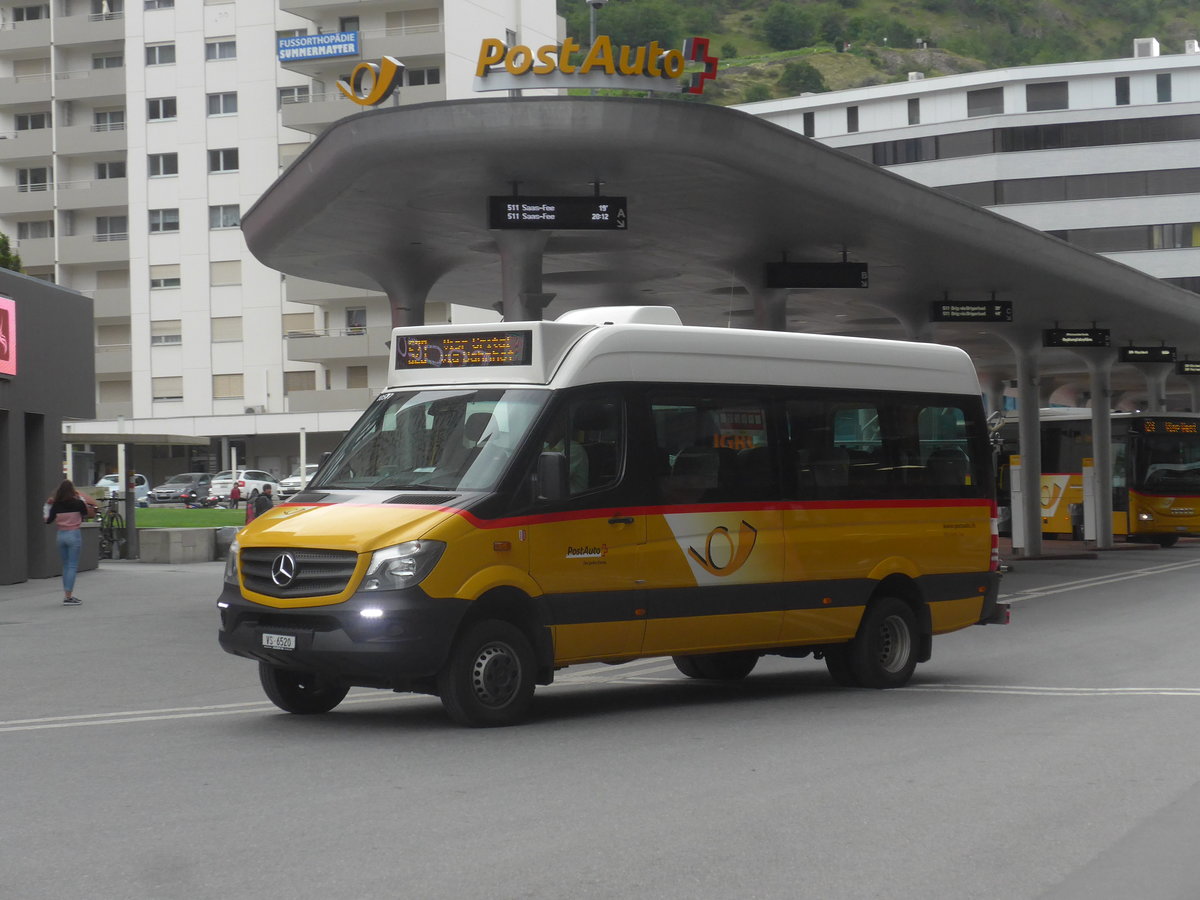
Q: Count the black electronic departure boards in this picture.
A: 6